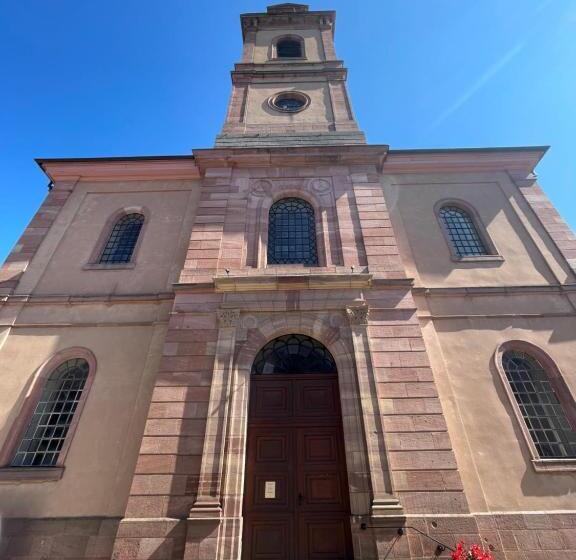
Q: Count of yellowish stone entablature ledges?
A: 1